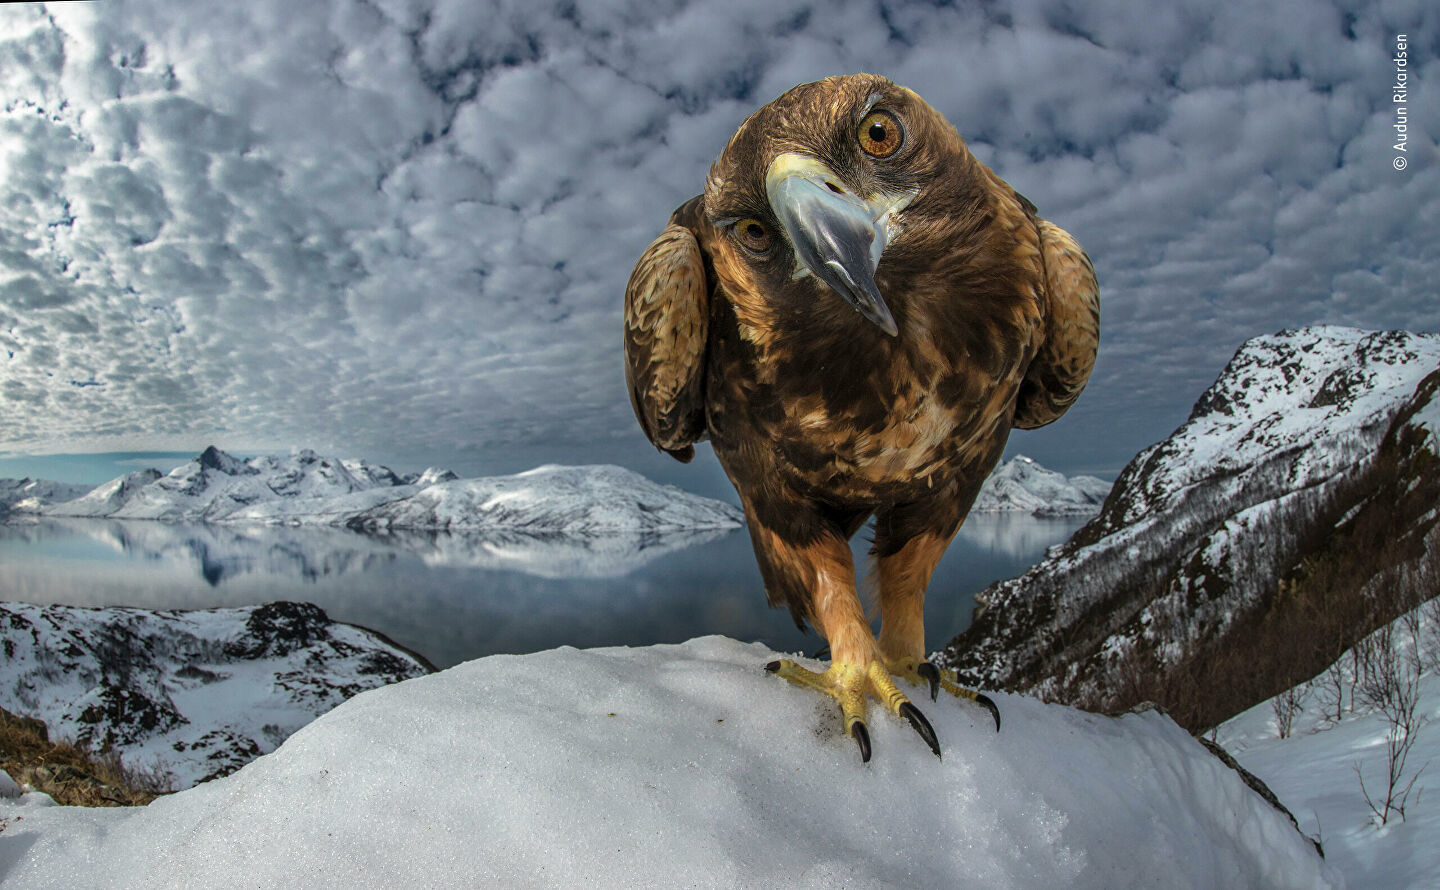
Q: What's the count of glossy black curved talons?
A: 5